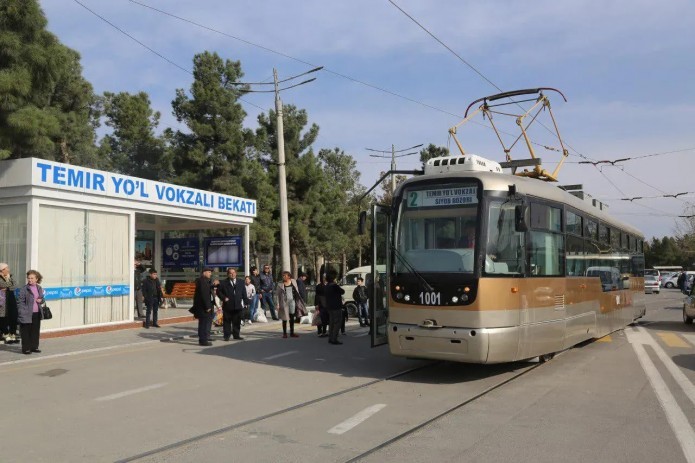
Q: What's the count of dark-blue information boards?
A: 2